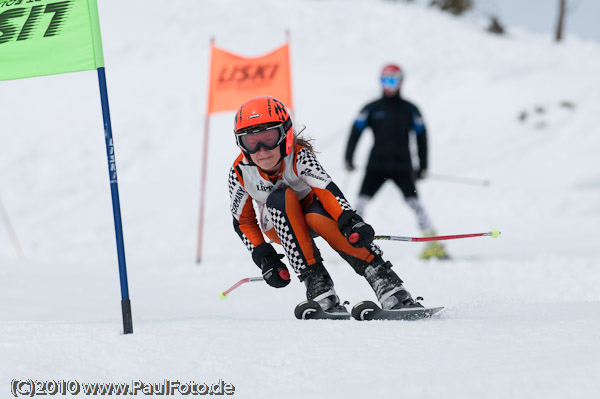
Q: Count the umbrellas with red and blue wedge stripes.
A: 0